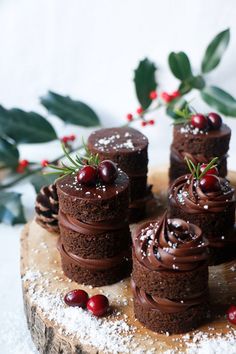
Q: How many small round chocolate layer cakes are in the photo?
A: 5